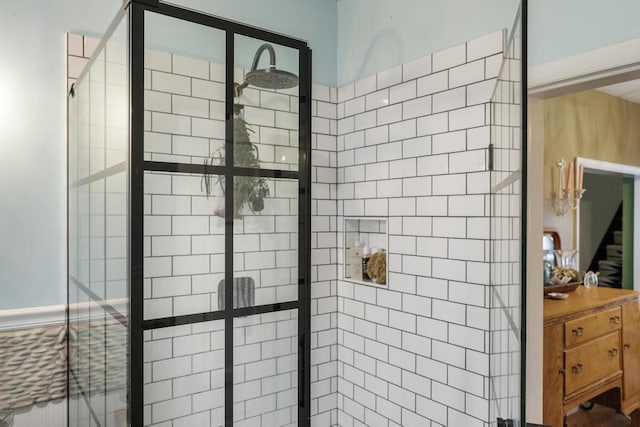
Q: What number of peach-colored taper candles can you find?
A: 2